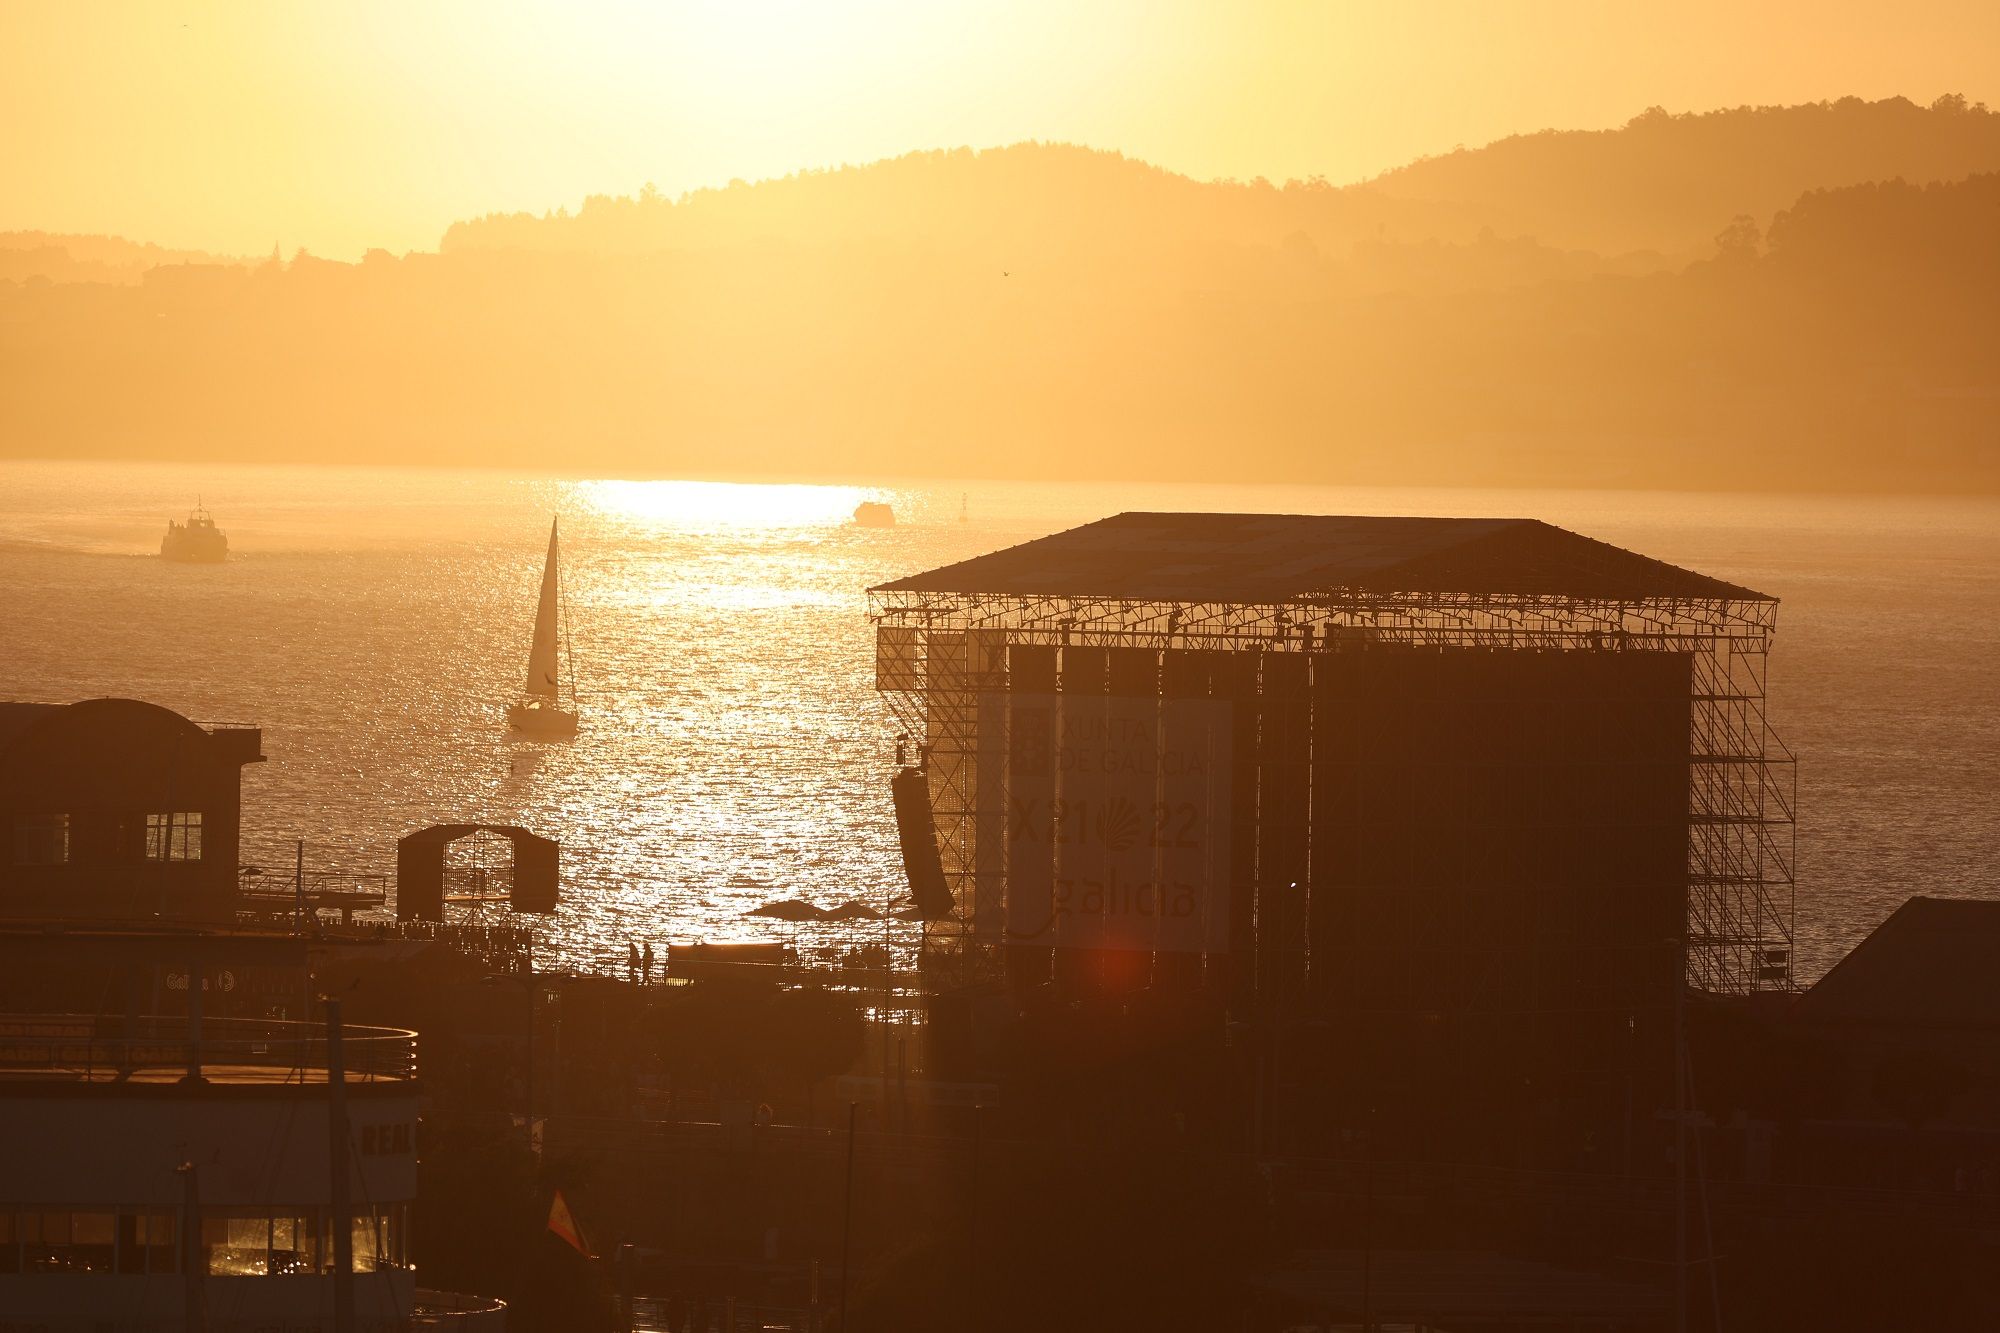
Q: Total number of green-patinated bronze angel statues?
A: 0